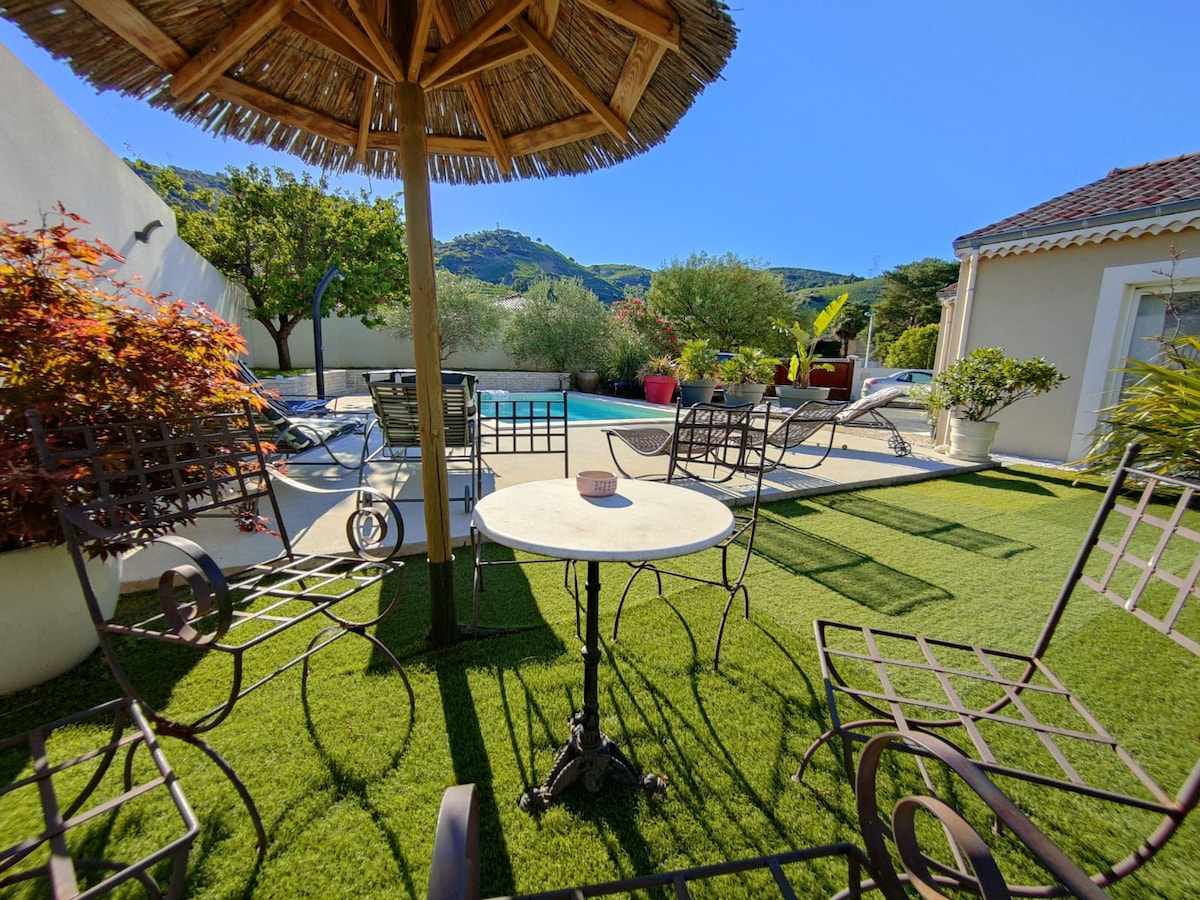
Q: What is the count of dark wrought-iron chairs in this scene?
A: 6